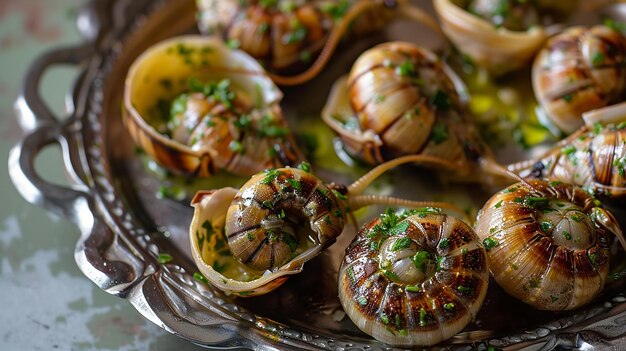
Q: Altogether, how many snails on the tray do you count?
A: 9